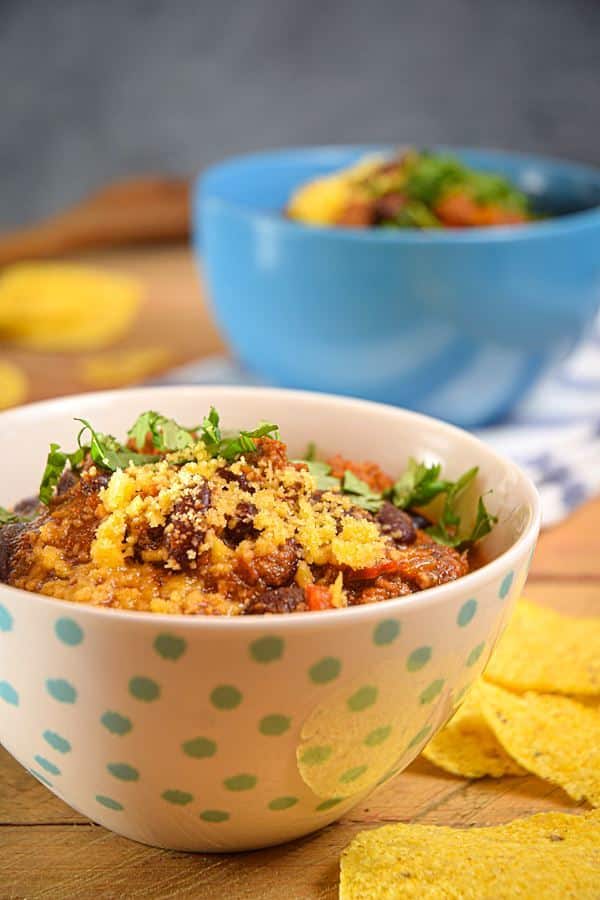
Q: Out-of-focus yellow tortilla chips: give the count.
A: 3